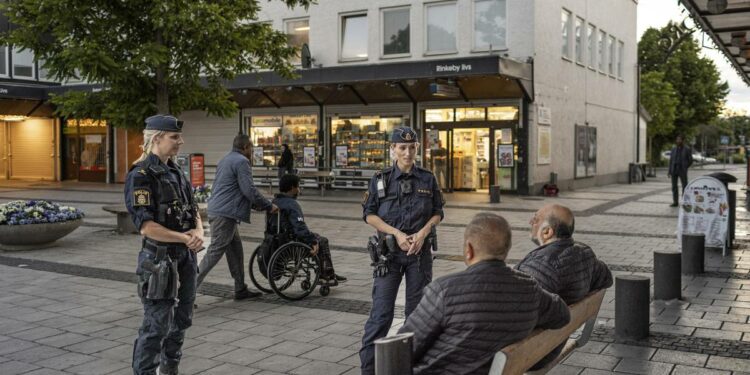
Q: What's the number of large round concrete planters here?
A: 1